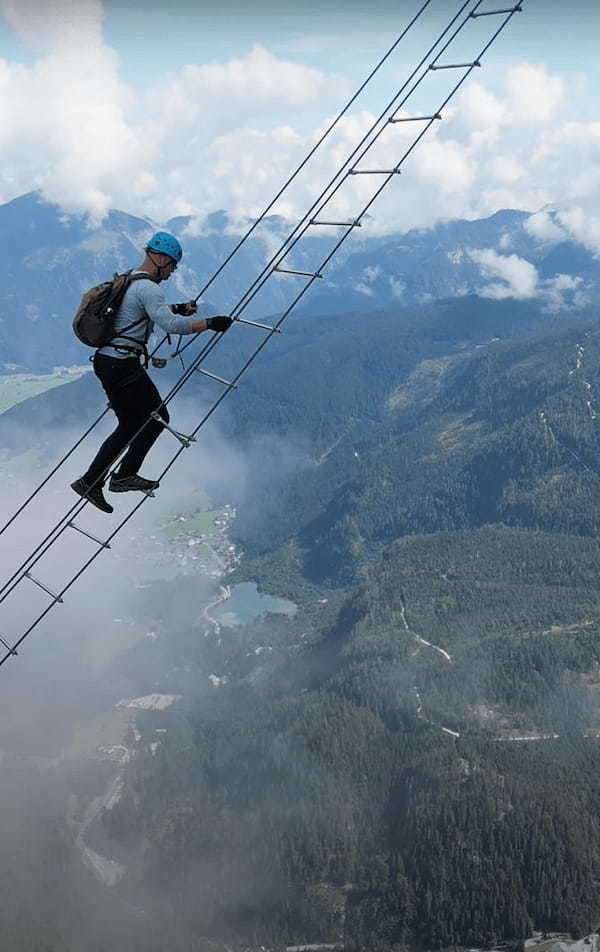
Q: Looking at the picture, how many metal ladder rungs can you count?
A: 13